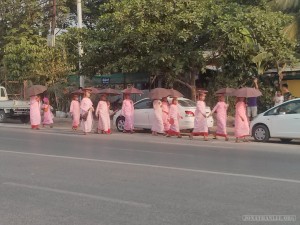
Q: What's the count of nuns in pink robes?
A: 12